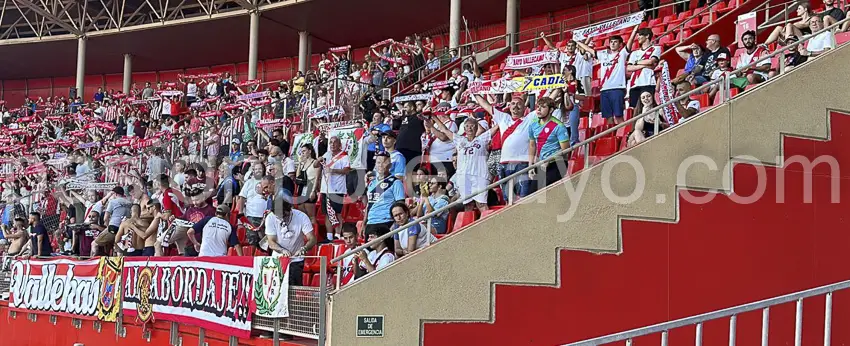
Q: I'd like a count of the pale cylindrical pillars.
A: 6